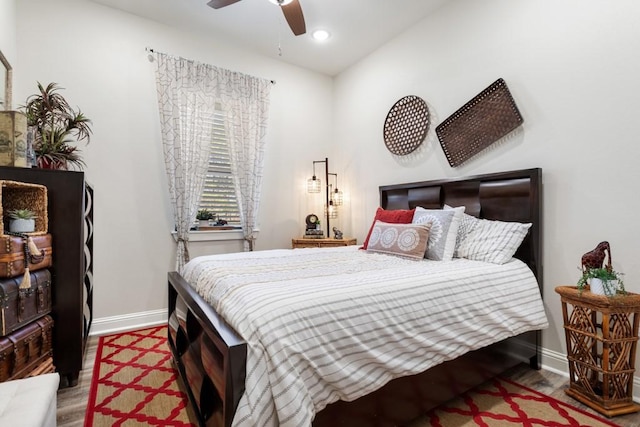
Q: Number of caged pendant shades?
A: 3